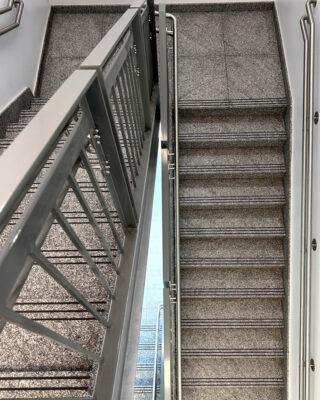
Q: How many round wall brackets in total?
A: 3